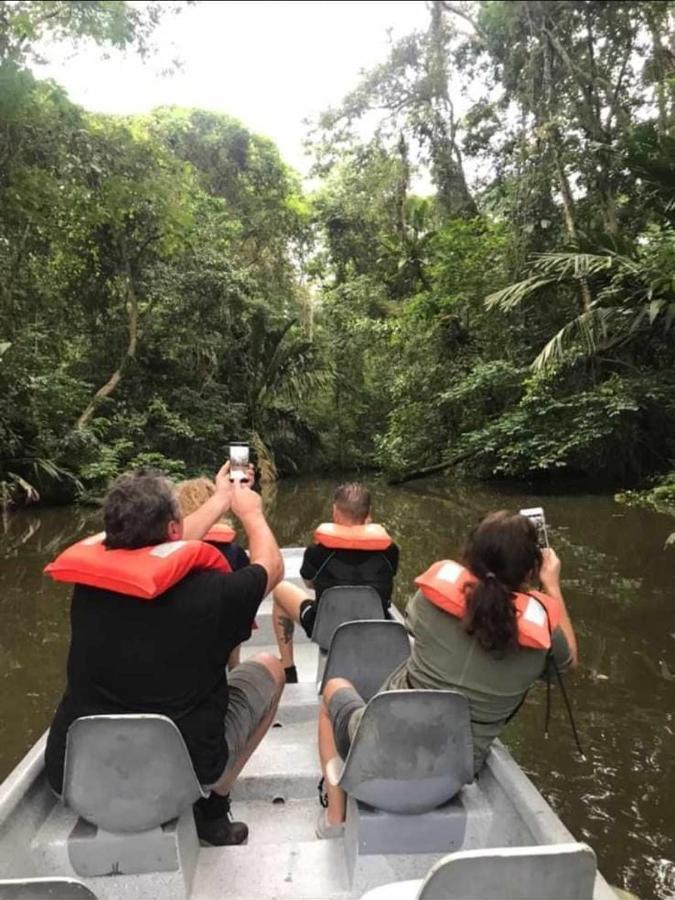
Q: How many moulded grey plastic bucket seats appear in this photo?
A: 6